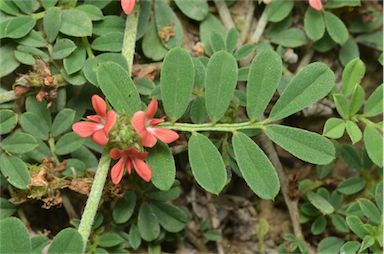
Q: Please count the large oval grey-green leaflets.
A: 9